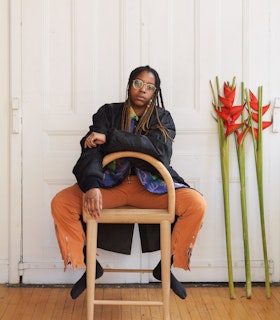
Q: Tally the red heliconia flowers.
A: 3